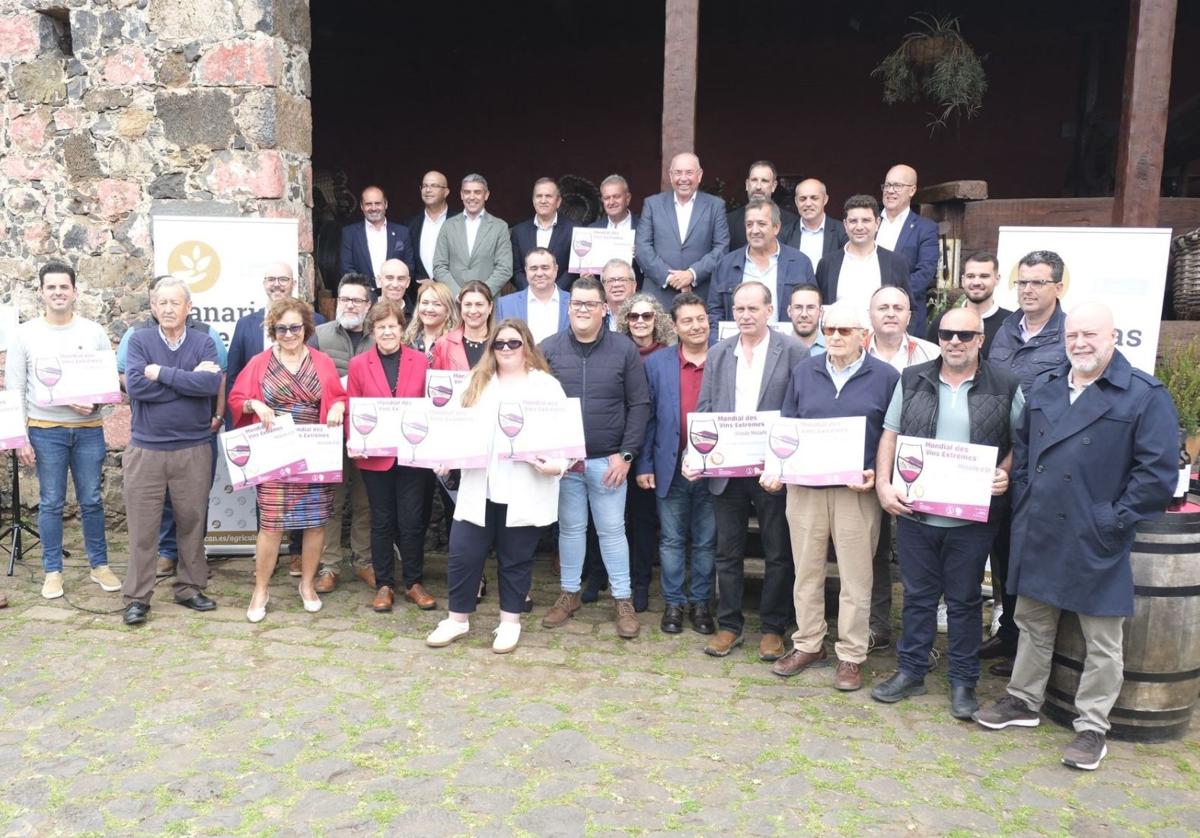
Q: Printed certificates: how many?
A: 13